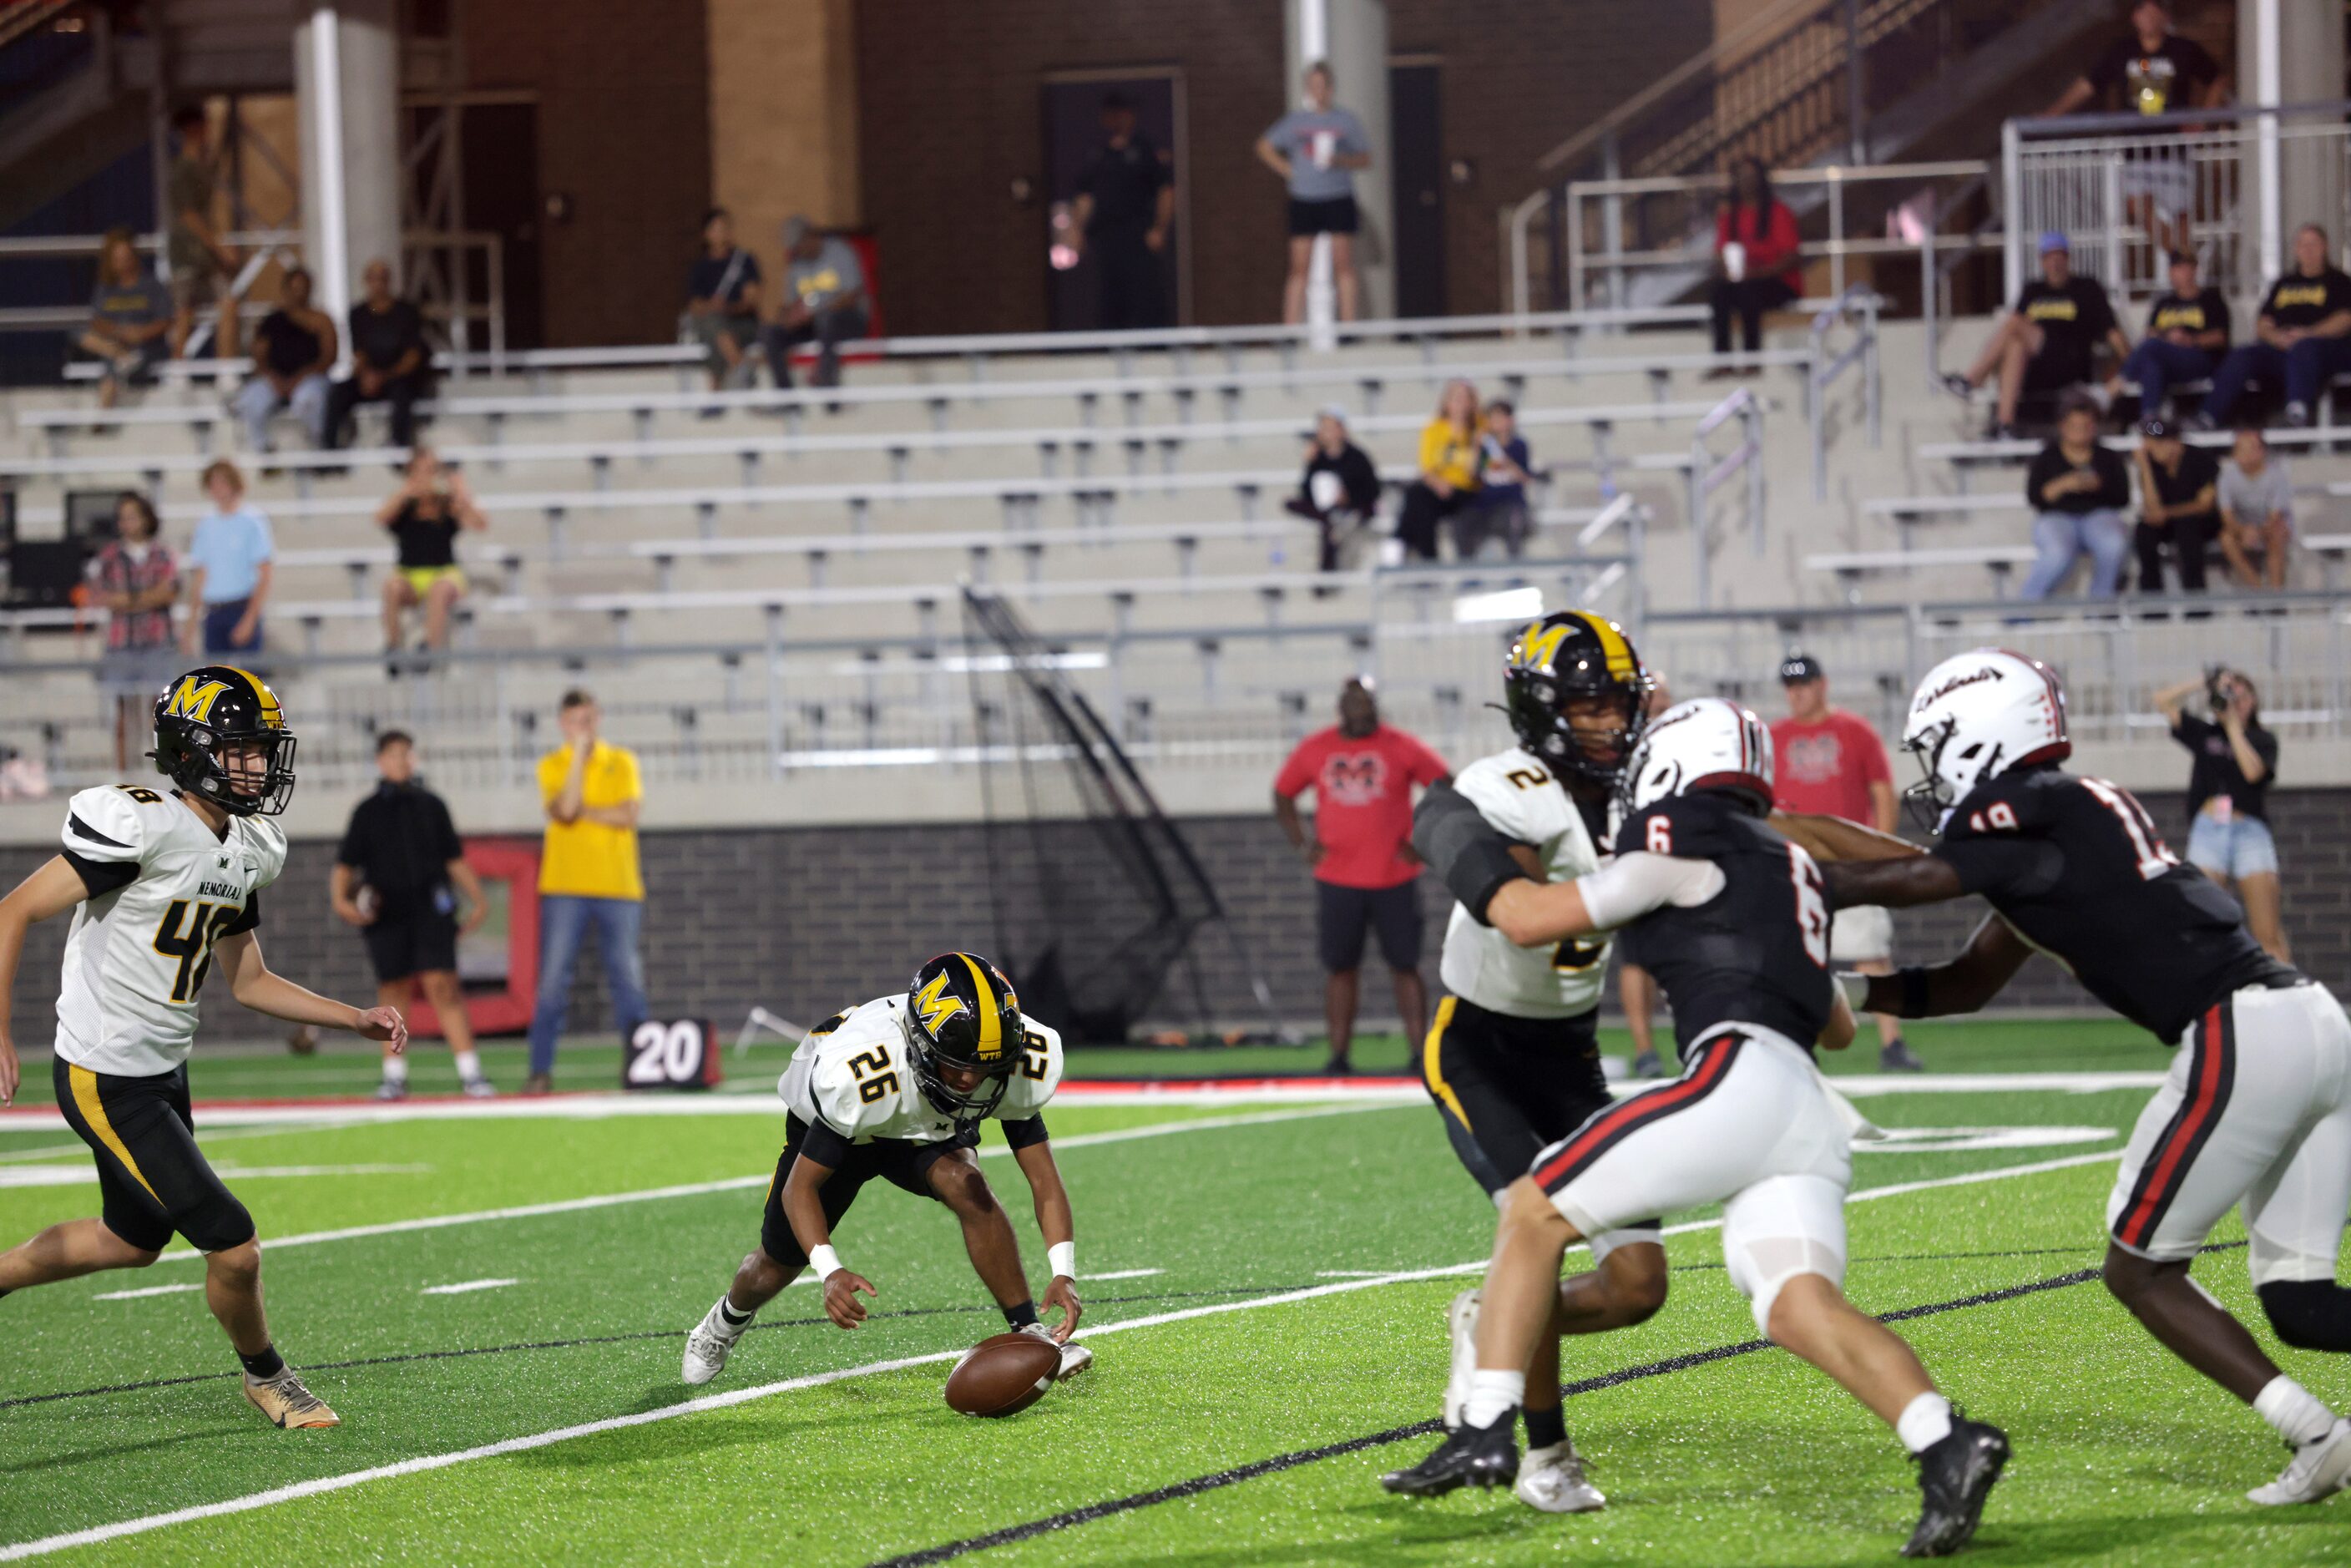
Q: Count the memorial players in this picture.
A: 3